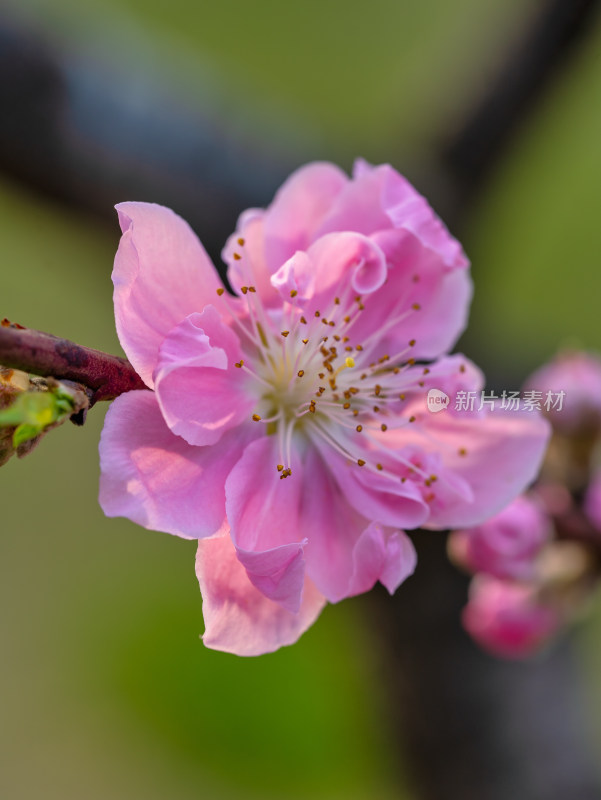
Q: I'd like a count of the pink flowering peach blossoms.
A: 1